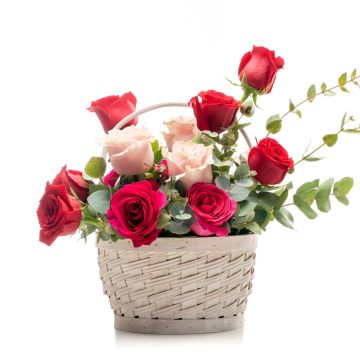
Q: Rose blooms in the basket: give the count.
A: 11